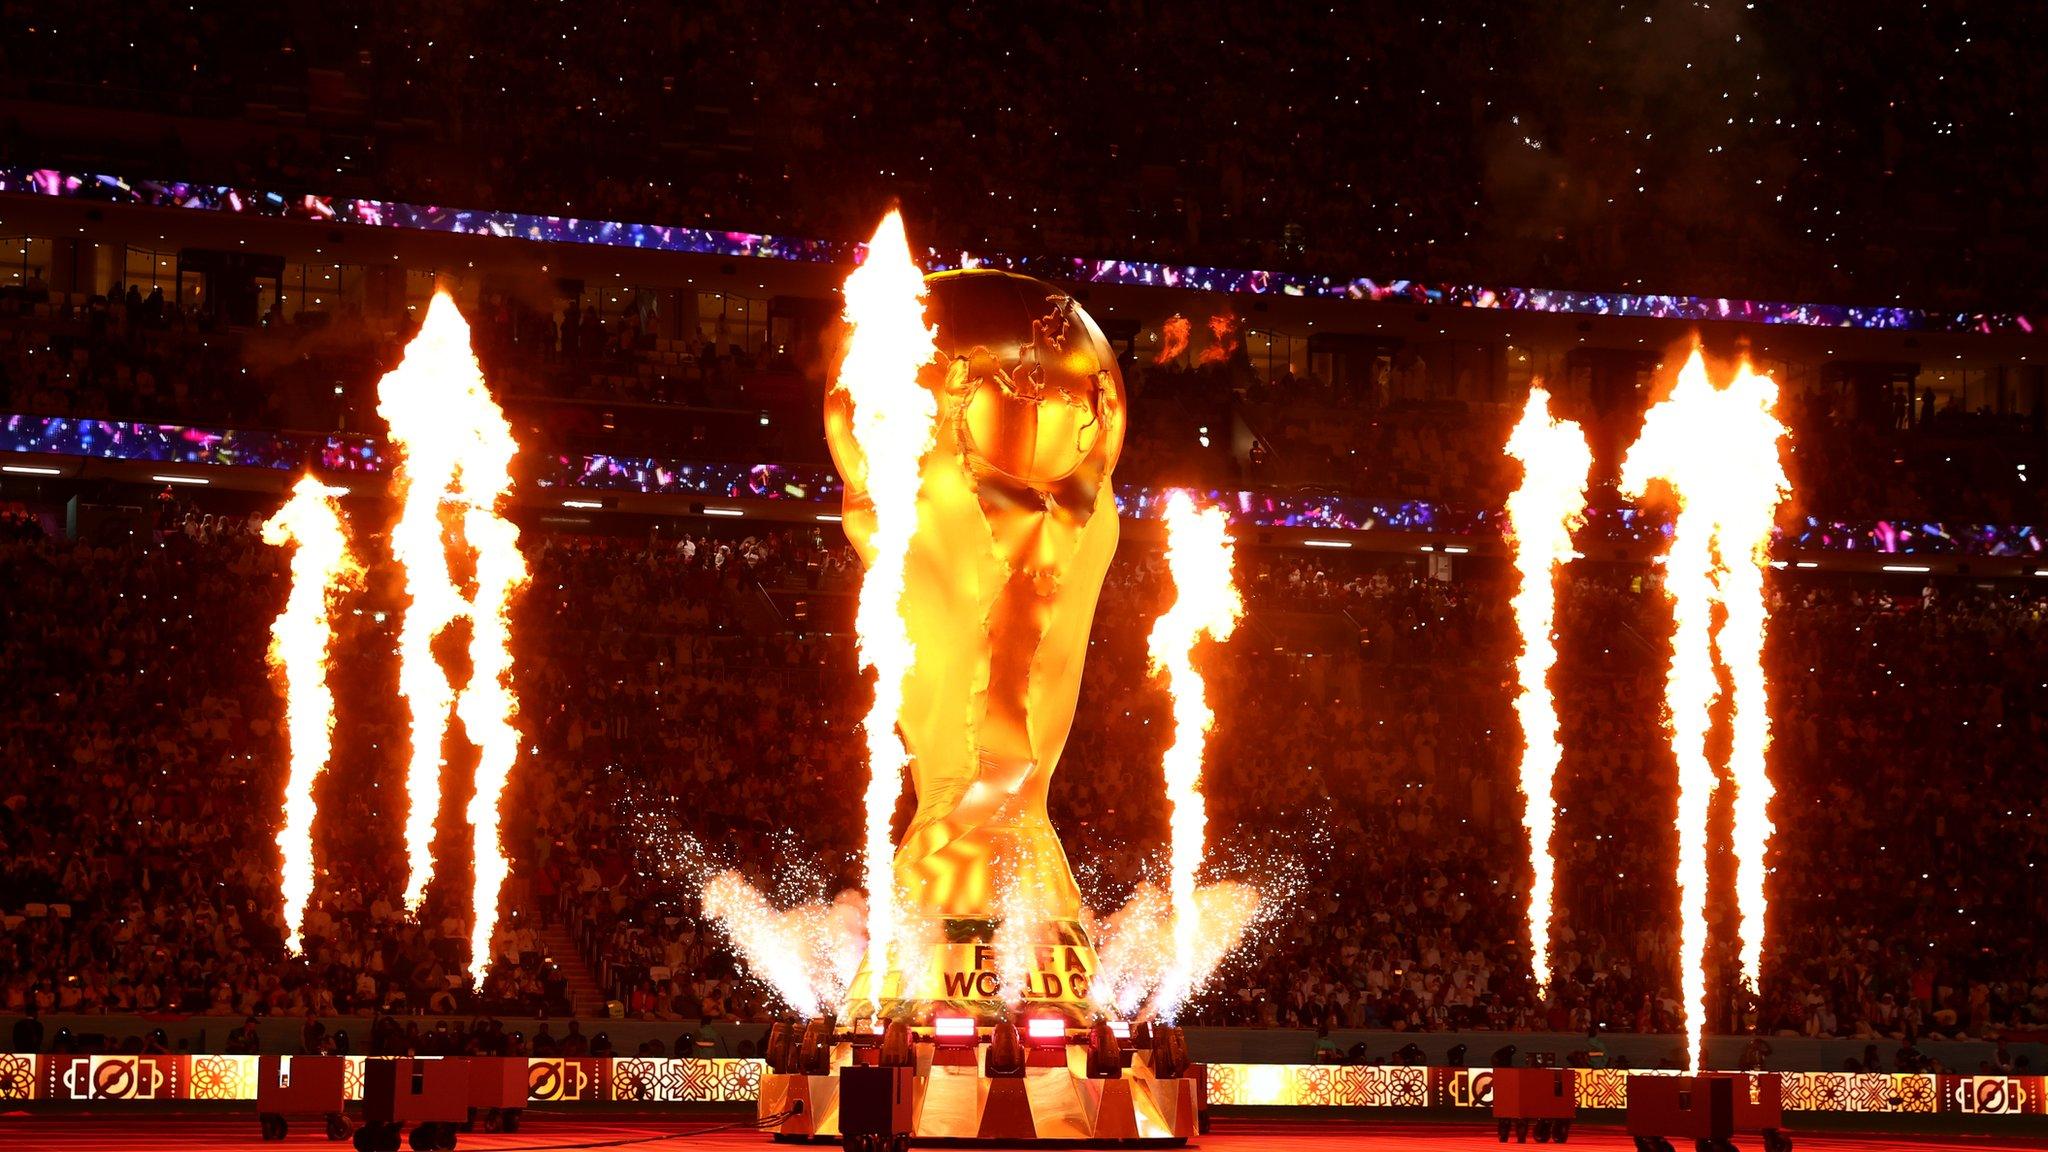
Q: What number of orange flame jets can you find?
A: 8